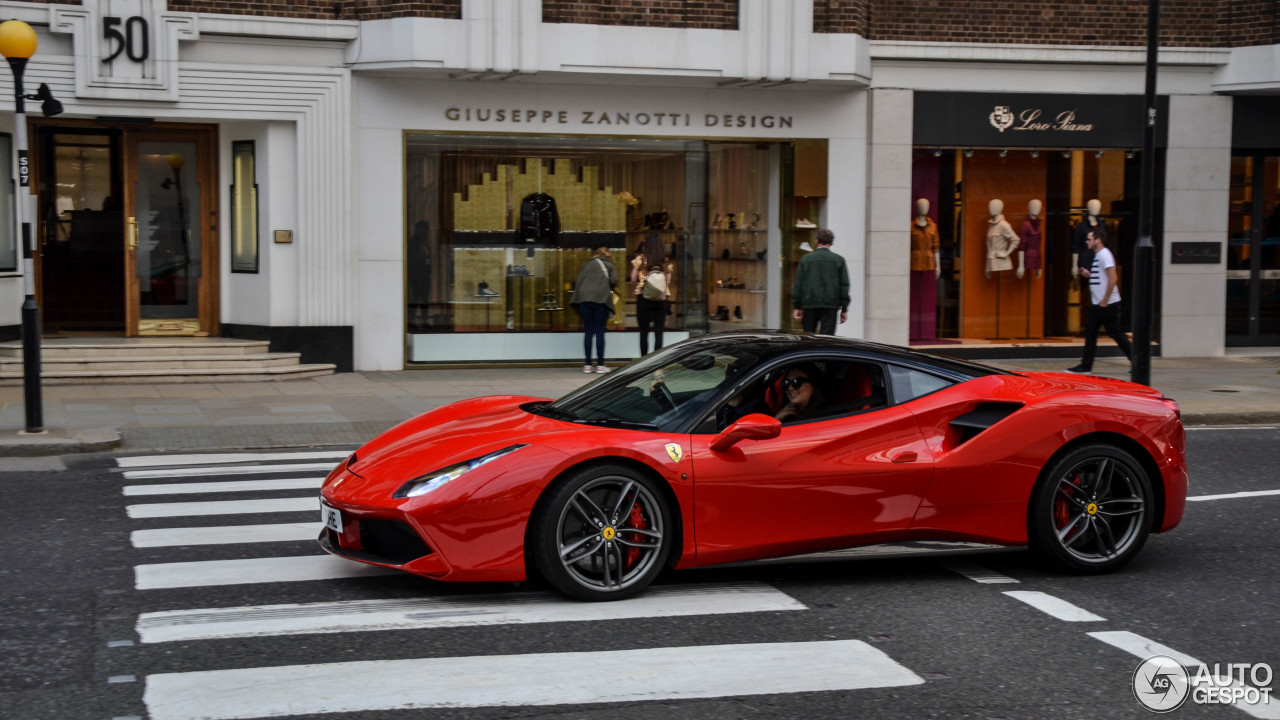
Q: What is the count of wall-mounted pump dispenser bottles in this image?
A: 0